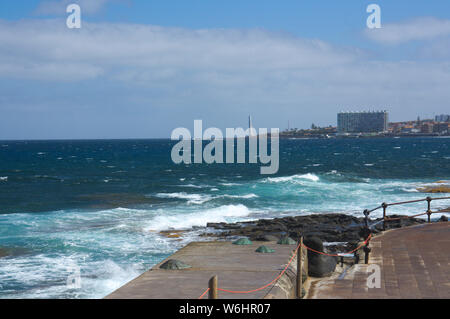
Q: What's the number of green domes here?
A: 4